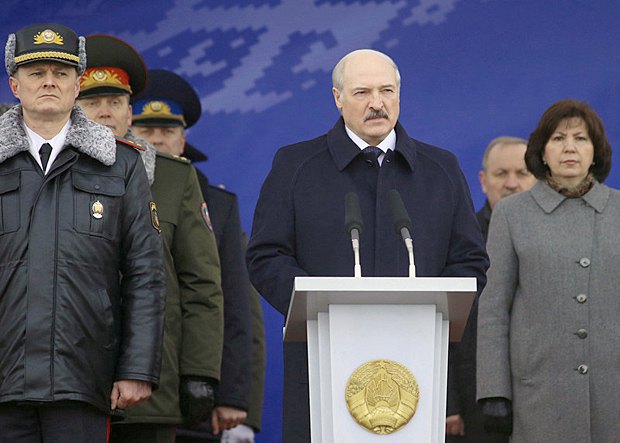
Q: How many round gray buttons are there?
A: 4